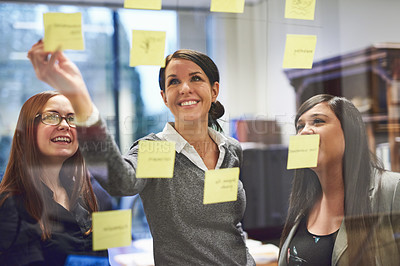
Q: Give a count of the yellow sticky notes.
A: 10